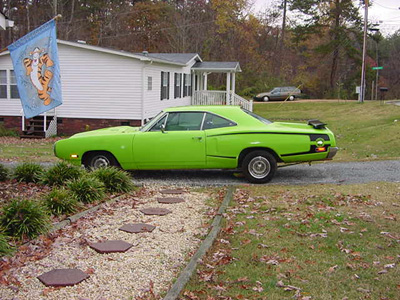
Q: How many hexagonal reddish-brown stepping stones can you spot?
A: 6